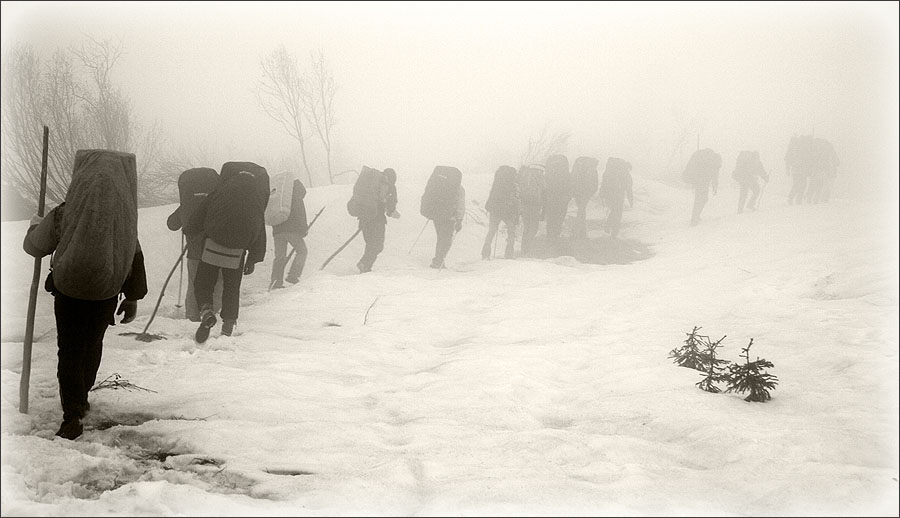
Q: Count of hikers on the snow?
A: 15